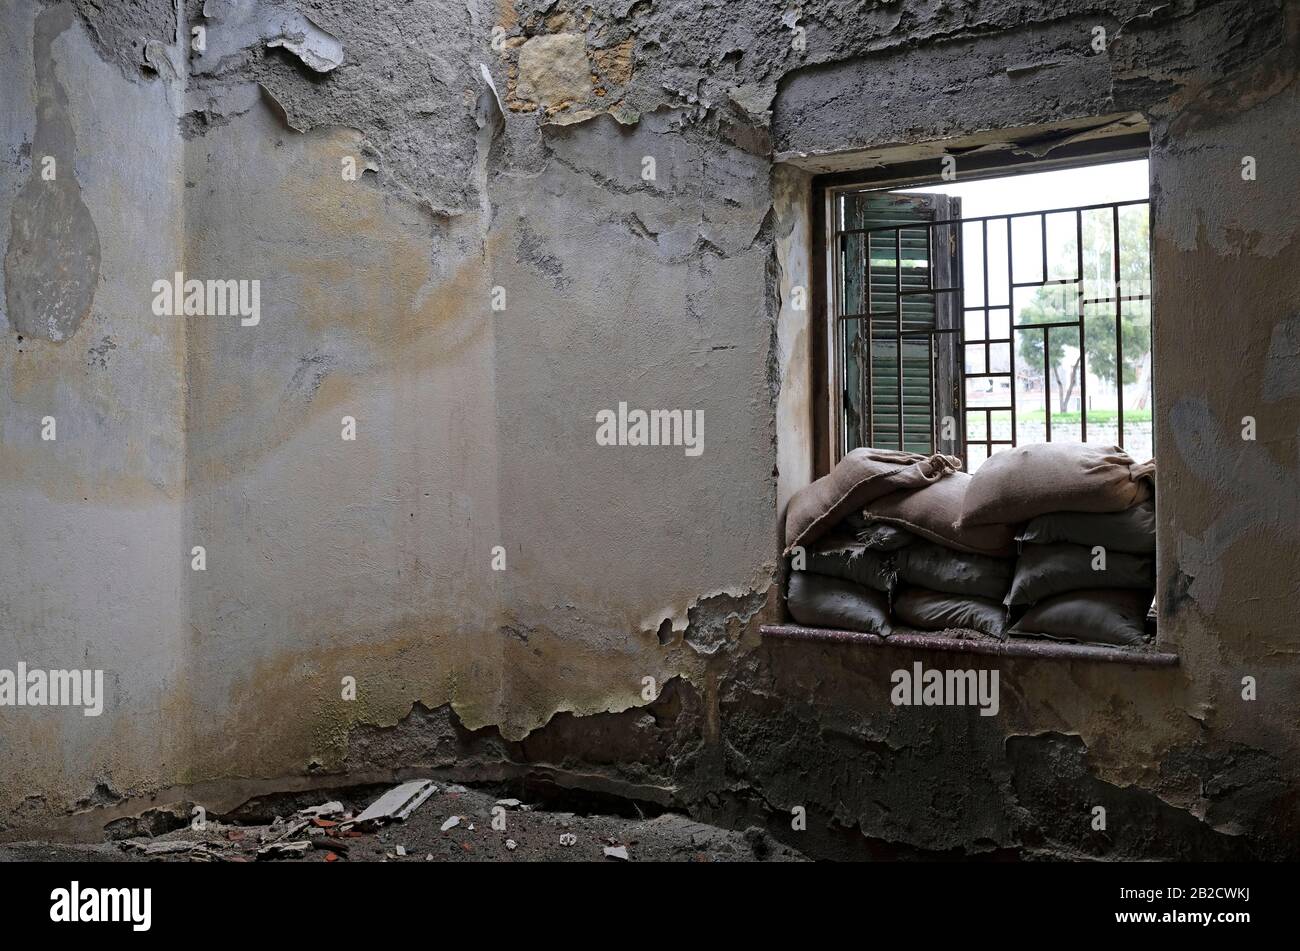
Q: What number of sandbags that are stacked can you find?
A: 11